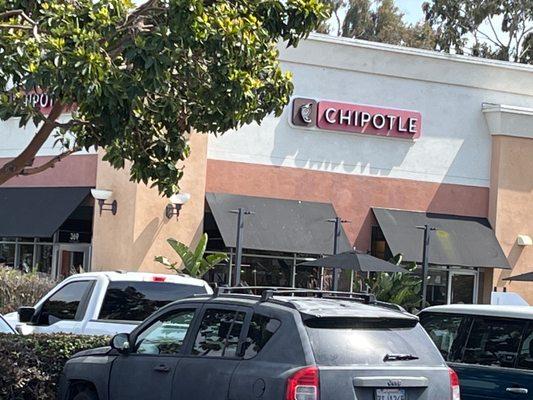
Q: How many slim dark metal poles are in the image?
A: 3